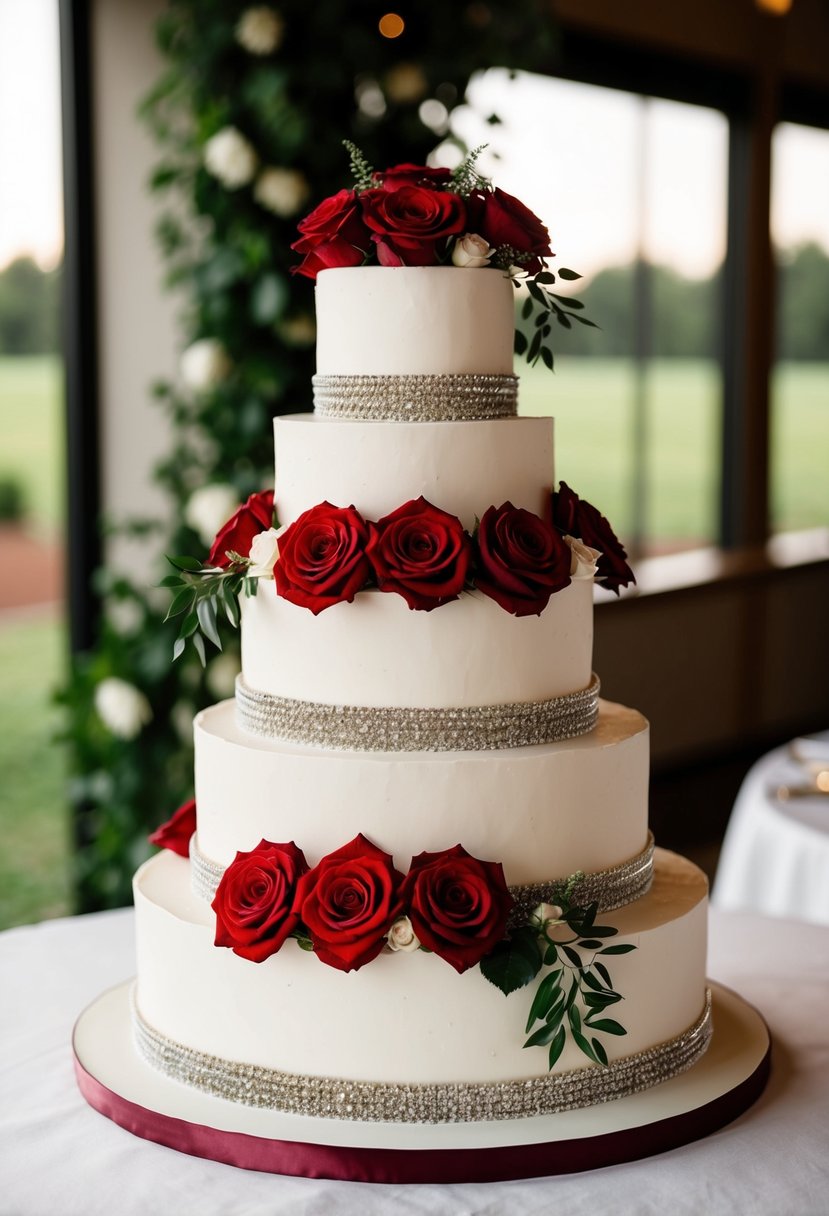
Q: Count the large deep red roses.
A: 13